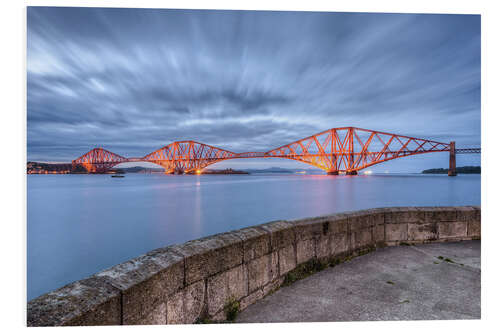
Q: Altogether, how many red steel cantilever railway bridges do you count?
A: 1